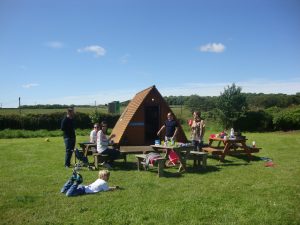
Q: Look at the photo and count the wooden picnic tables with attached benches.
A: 3